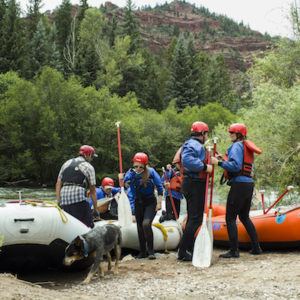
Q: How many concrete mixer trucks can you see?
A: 0